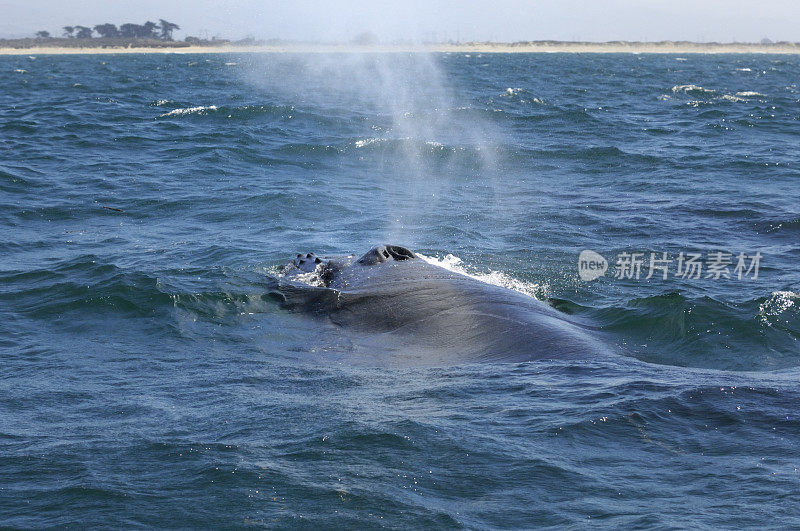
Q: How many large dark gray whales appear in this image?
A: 1